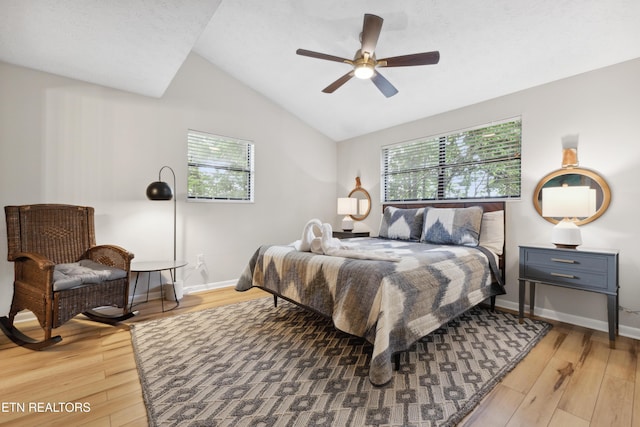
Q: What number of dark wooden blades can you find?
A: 5